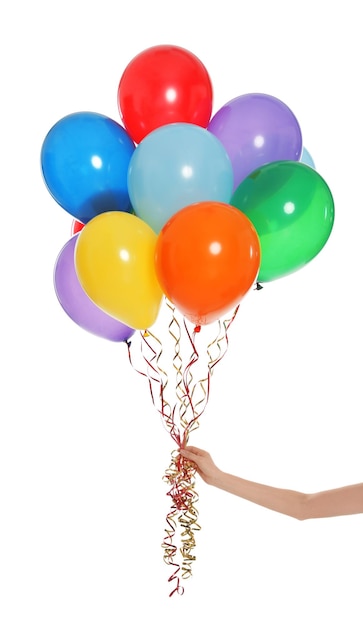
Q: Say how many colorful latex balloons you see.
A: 10